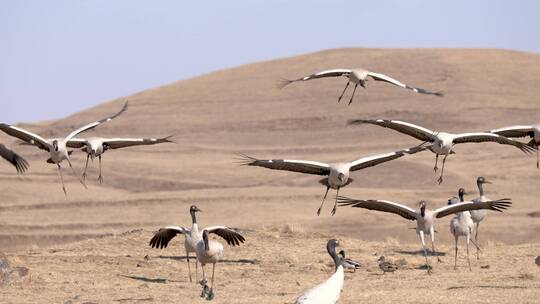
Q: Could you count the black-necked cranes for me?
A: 13